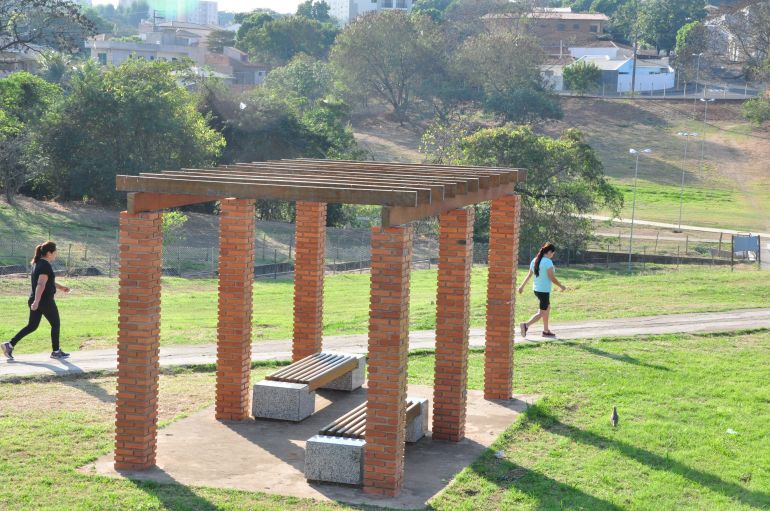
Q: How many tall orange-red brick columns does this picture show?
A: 6